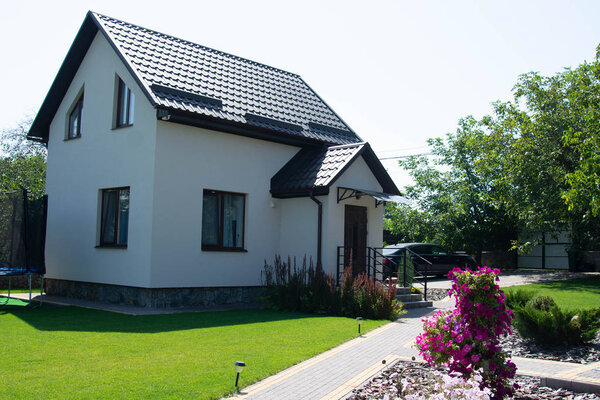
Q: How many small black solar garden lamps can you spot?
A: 2